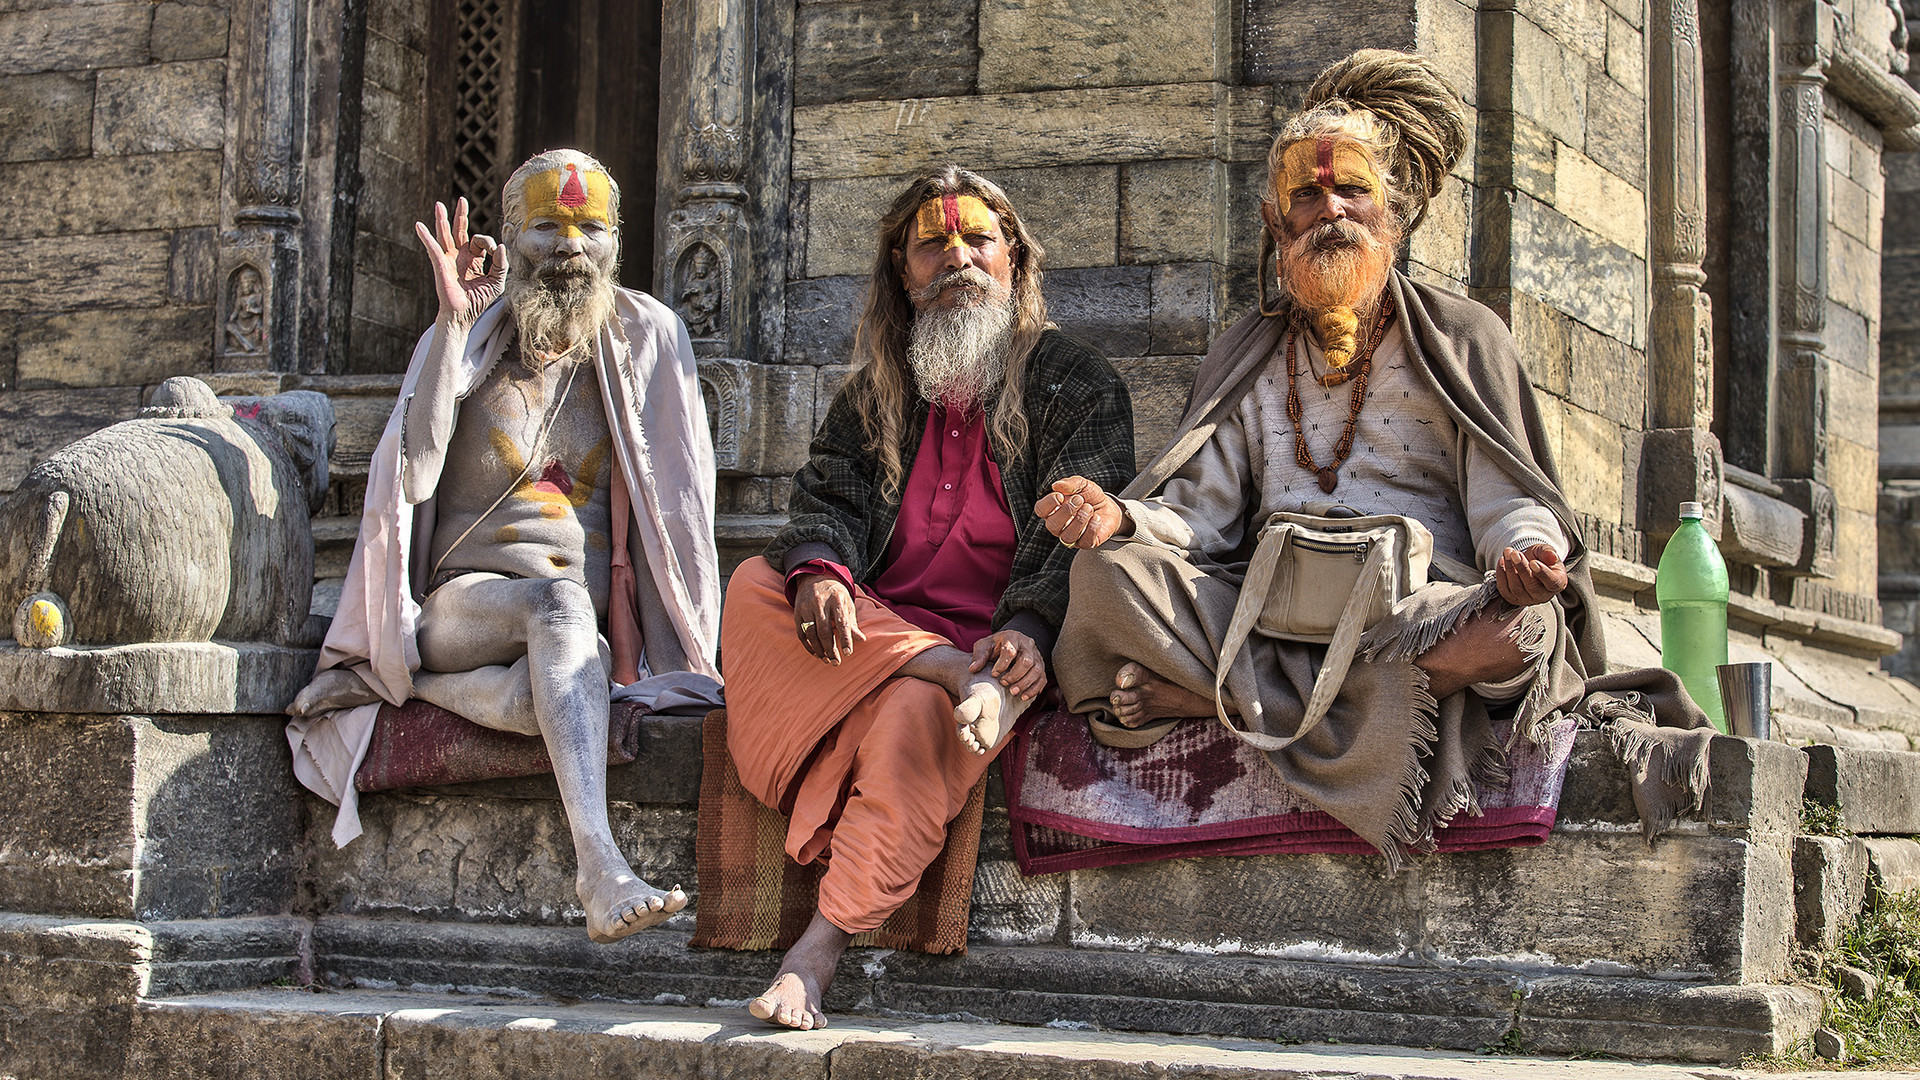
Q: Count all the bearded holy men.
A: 3